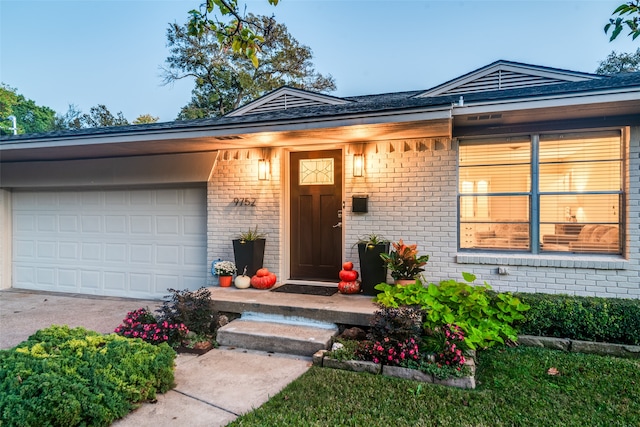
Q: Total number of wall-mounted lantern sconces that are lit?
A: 2